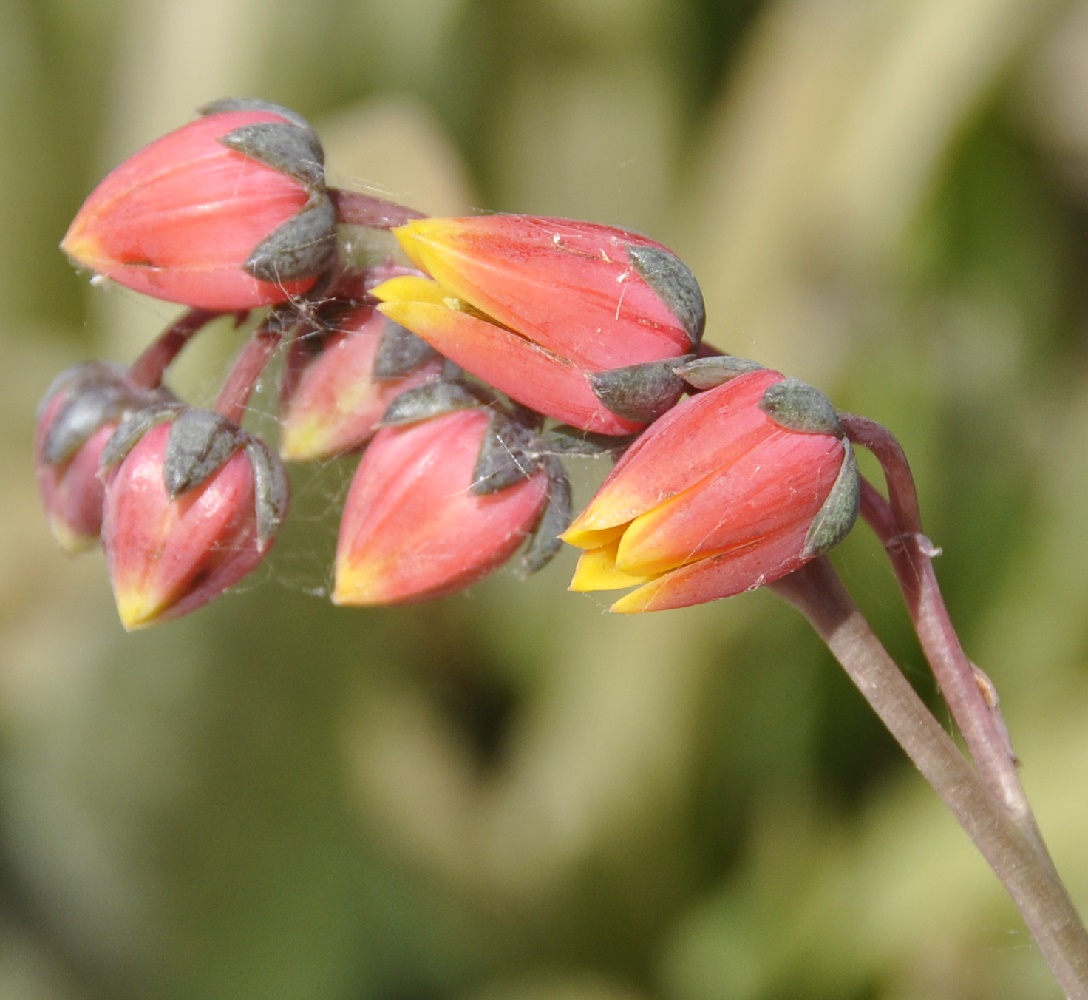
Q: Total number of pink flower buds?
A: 7